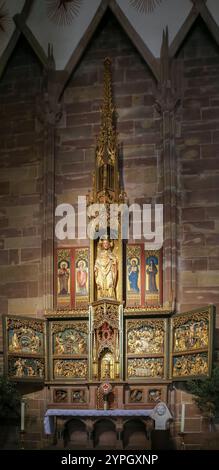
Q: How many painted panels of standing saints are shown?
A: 4